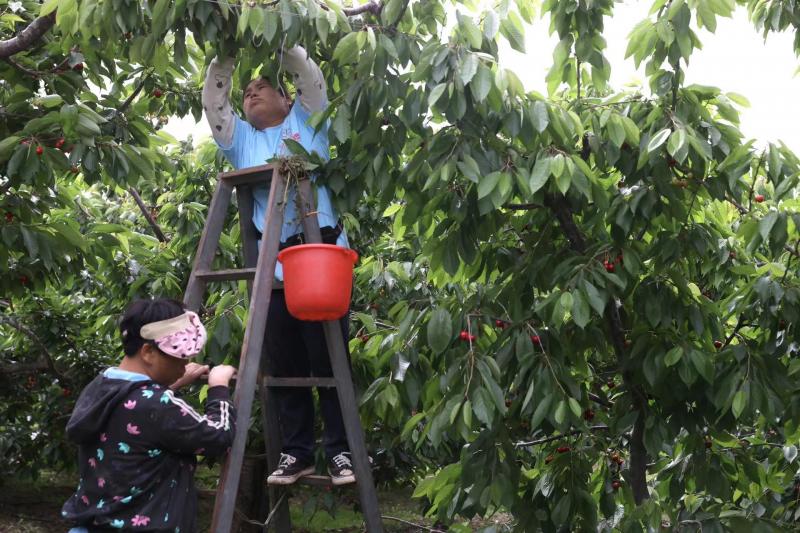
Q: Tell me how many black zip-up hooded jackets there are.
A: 1